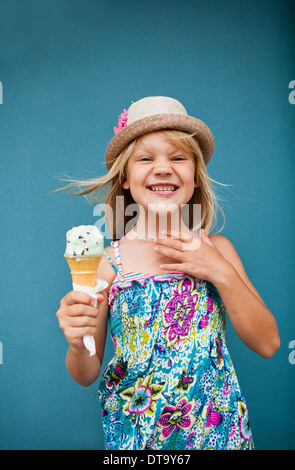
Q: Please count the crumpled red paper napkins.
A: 0